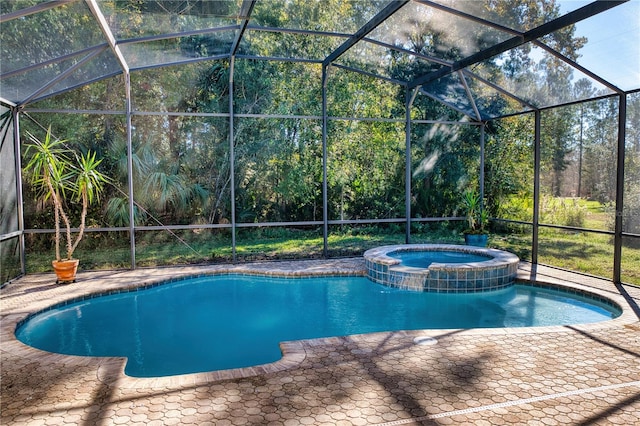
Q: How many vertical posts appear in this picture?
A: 8